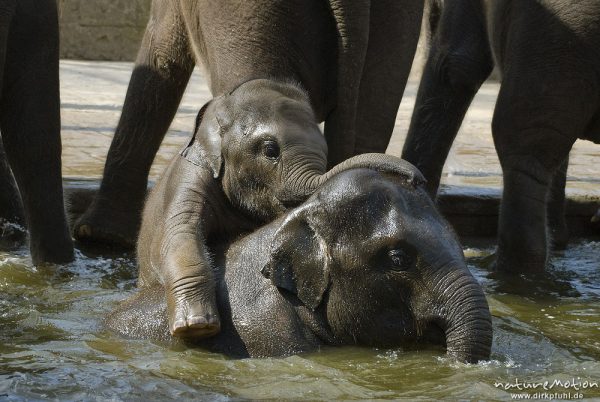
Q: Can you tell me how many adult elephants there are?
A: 3